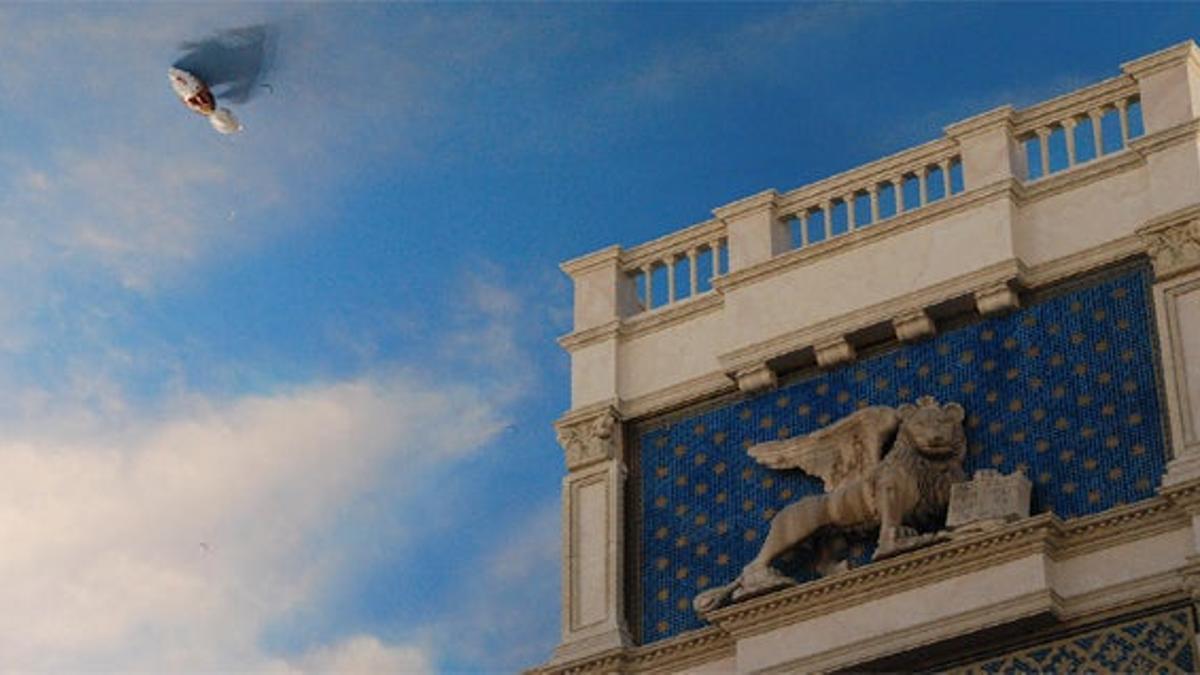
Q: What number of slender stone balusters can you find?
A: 15